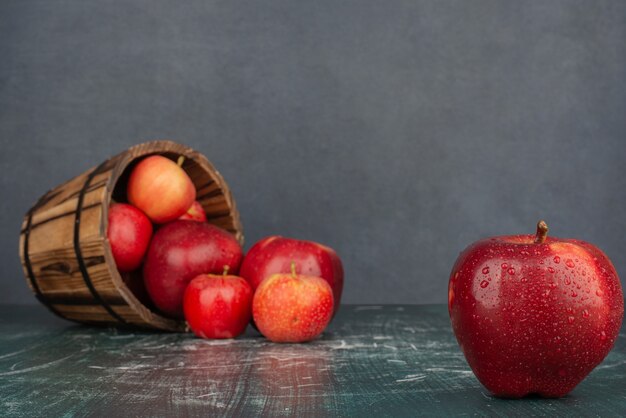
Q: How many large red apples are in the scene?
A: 3